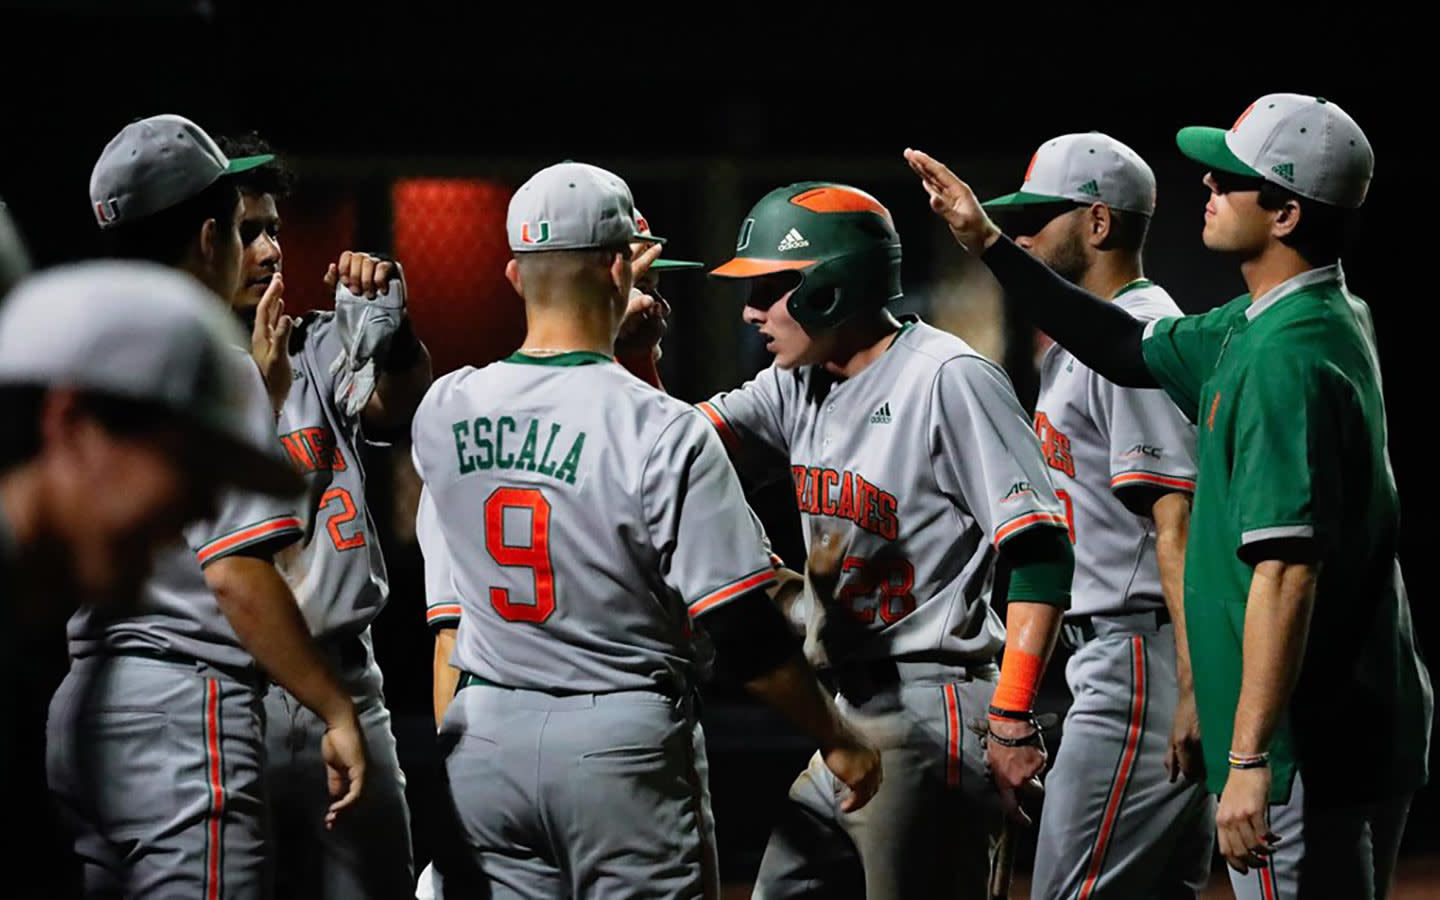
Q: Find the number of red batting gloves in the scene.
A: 0